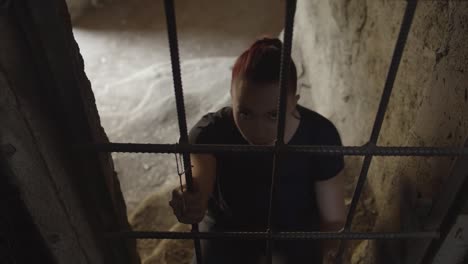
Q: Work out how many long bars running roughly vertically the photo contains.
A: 3